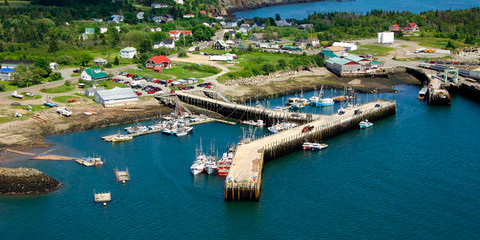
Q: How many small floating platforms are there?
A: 2